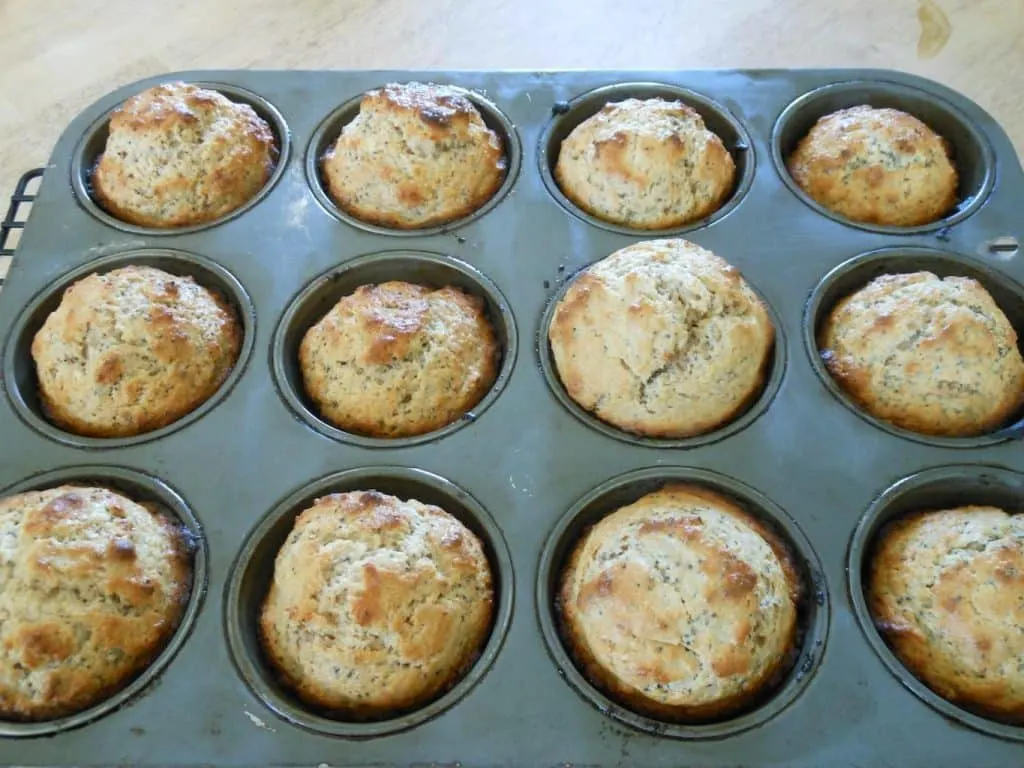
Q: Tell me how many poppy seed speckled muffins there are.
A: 12